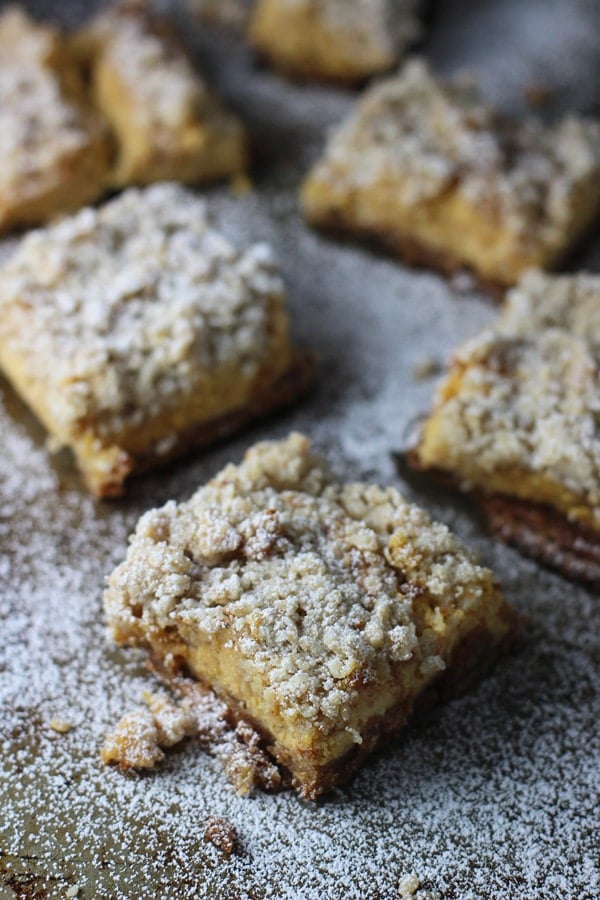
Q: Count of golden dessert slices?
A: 7